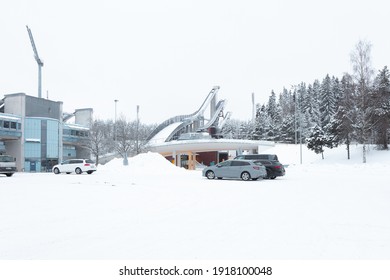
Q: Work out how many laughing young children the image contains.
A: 0